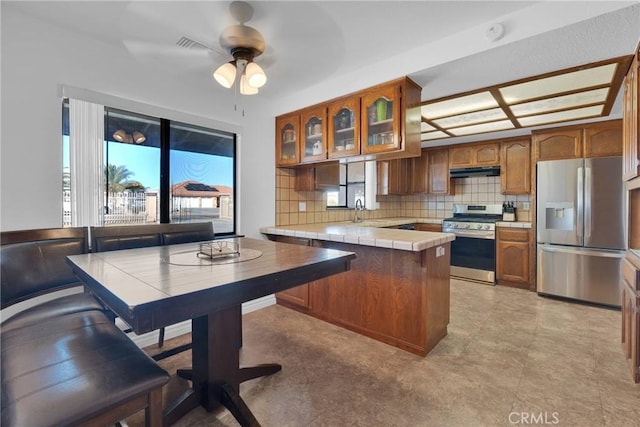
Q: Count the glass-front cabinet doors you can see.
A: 4